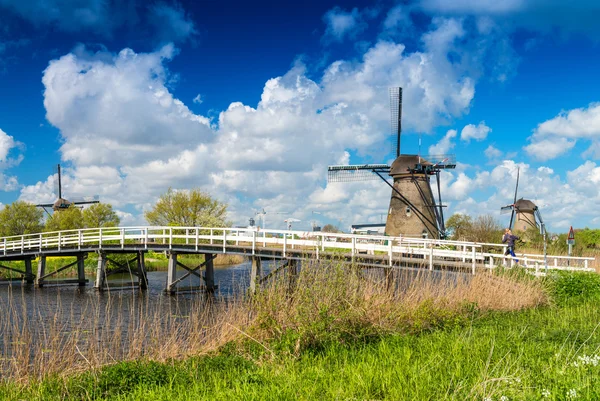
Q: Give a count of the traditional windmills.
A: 3